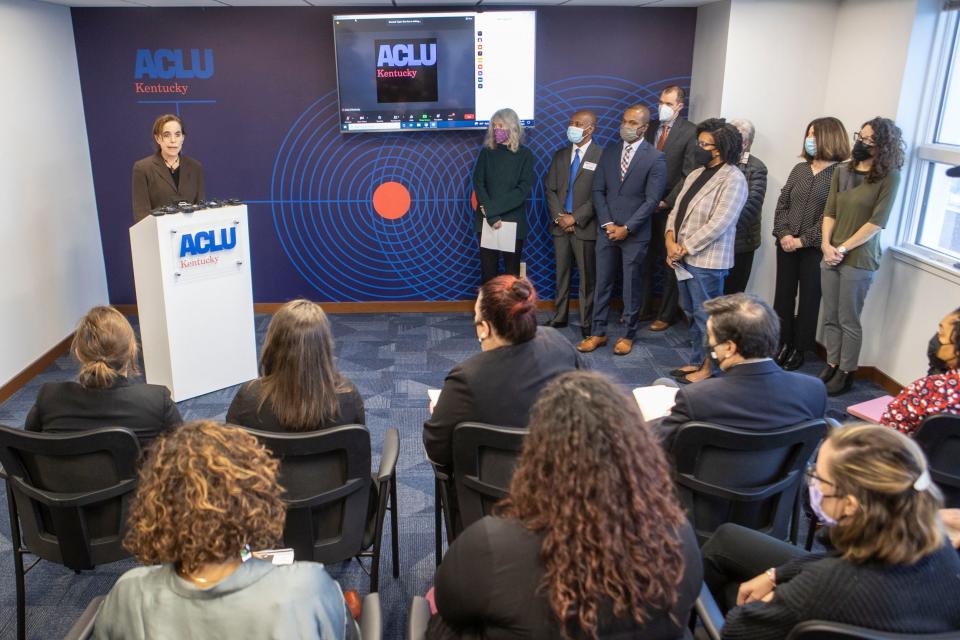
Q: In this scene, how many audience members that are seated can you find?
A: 8